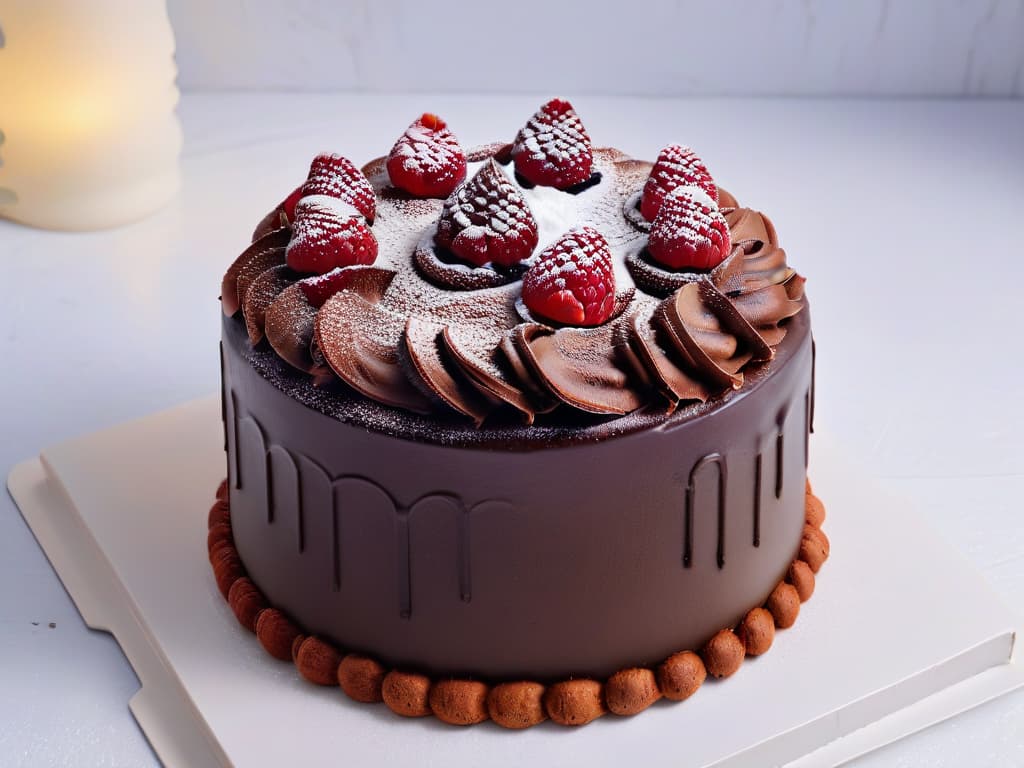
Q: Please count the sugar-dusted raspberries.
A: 8